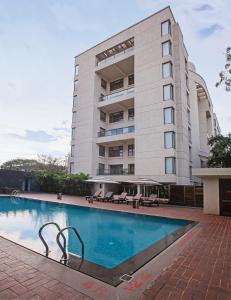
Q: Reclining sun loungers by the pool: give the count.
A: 5